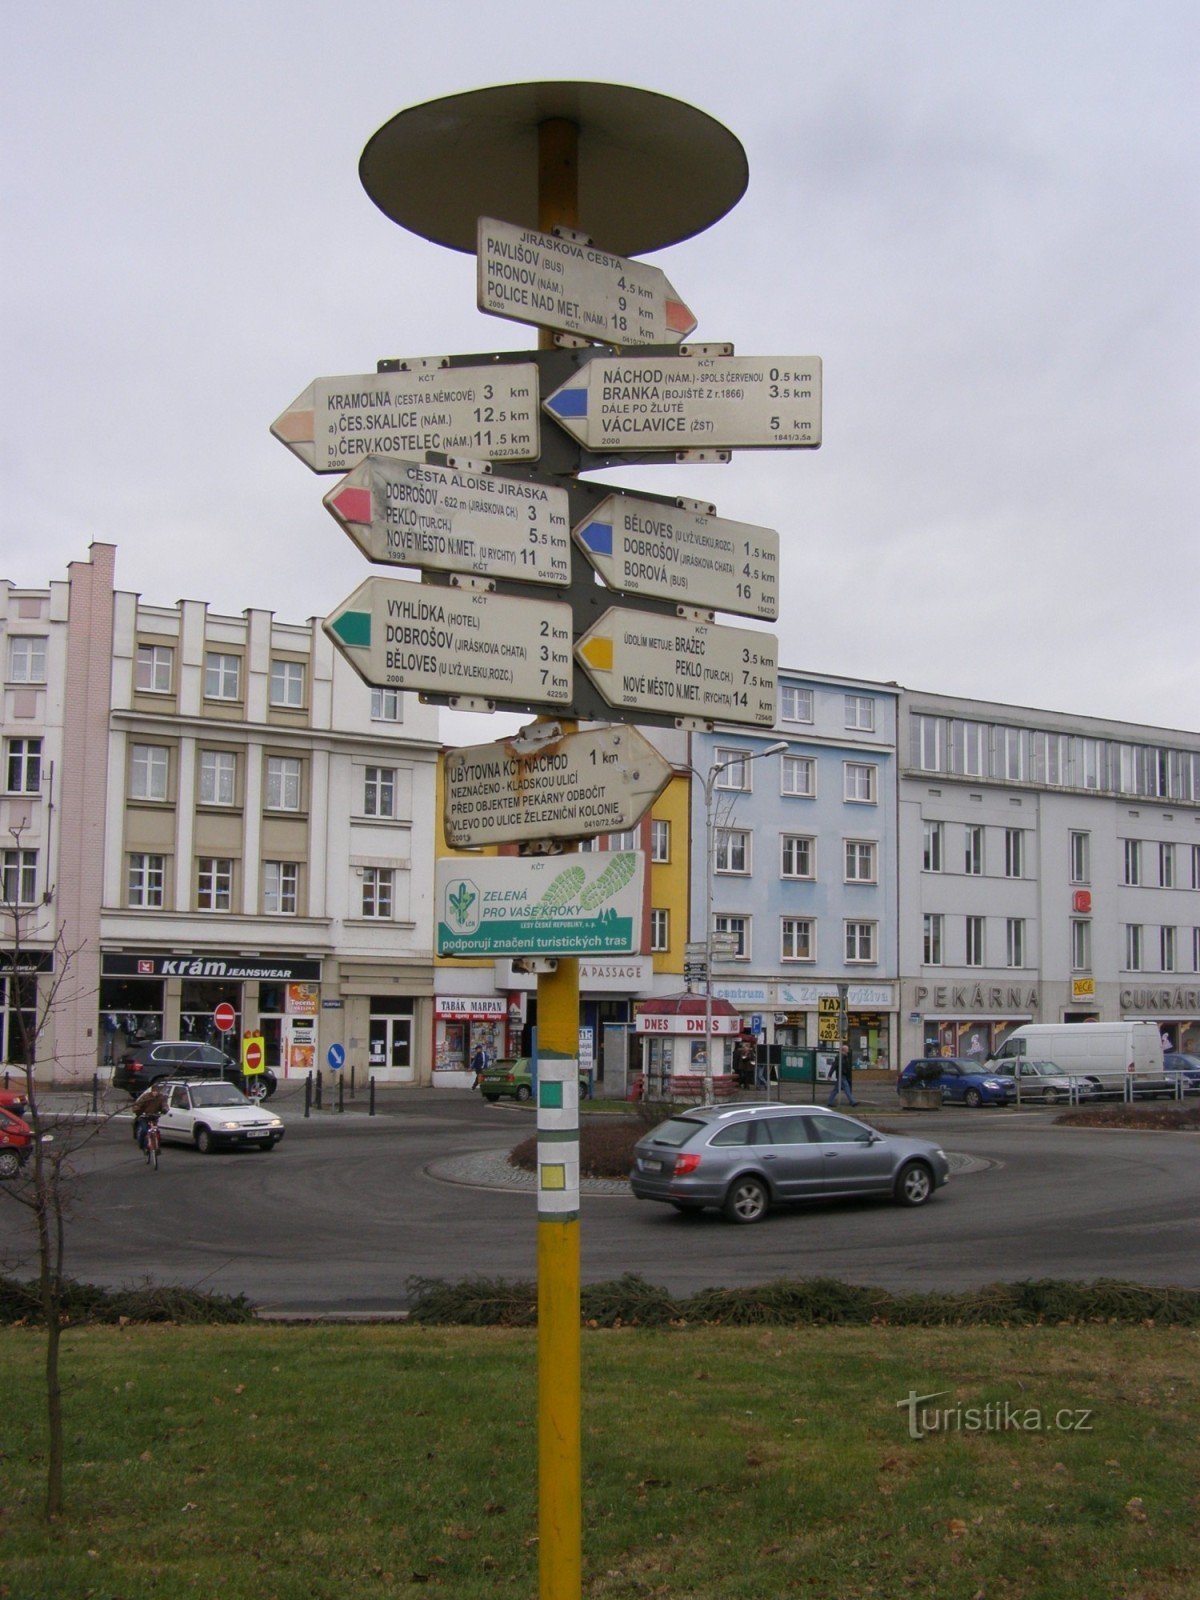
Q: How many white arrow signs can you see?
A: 8